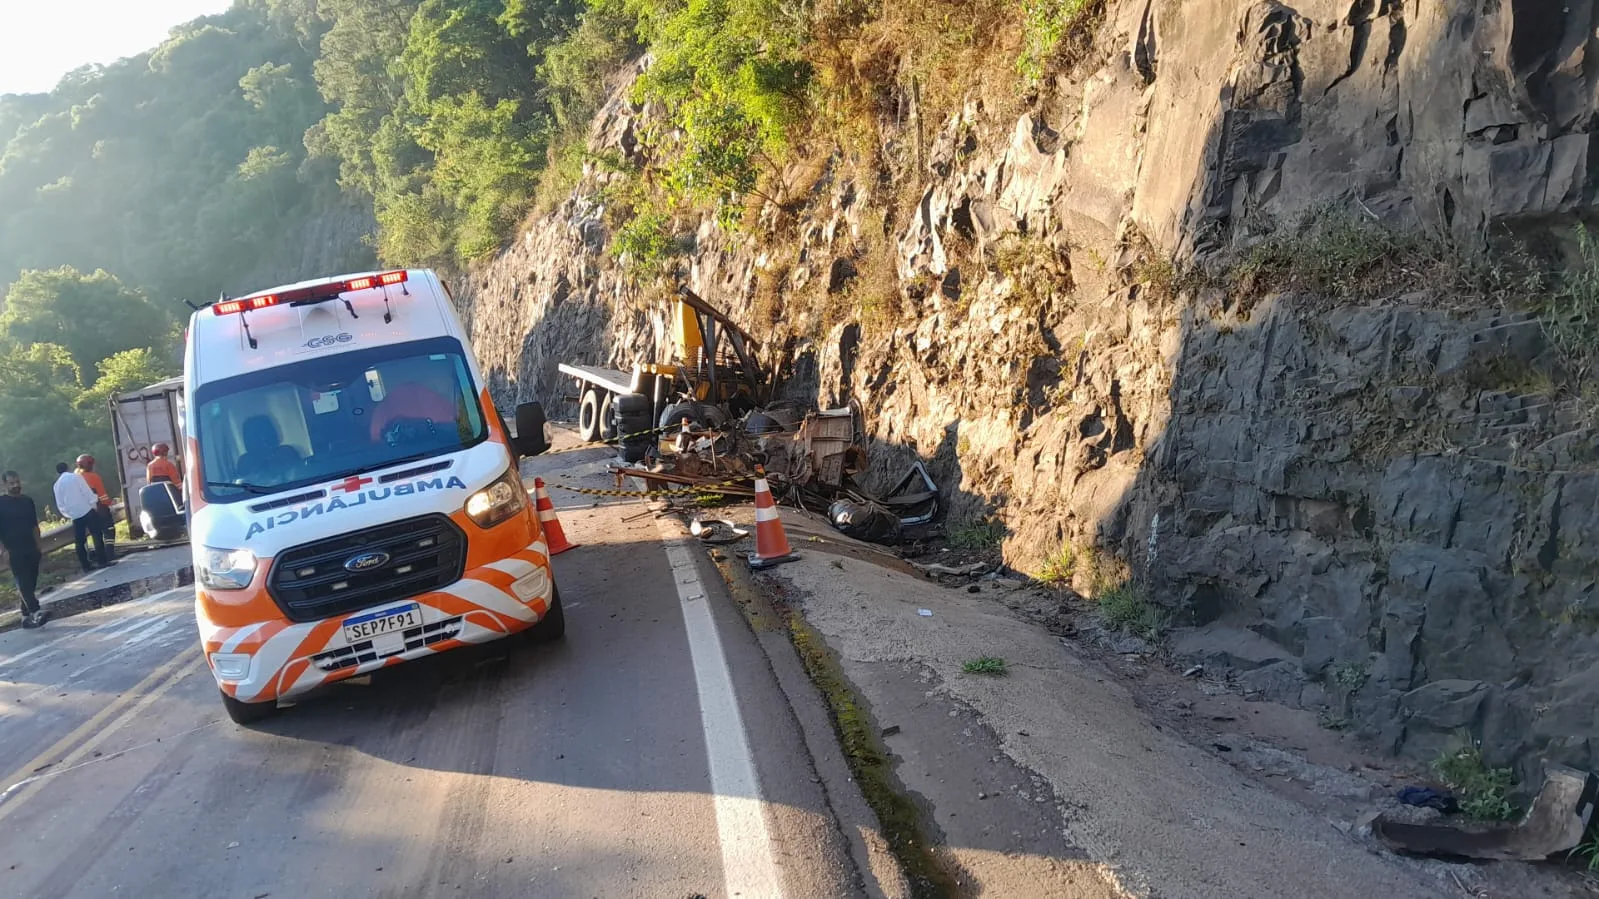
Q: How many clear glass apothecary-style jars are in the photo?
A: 0